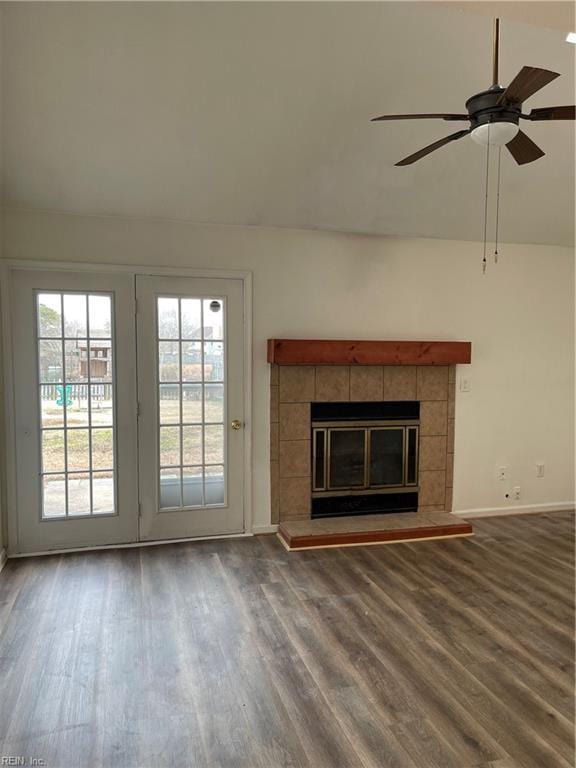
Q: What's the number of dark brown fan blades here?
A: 5